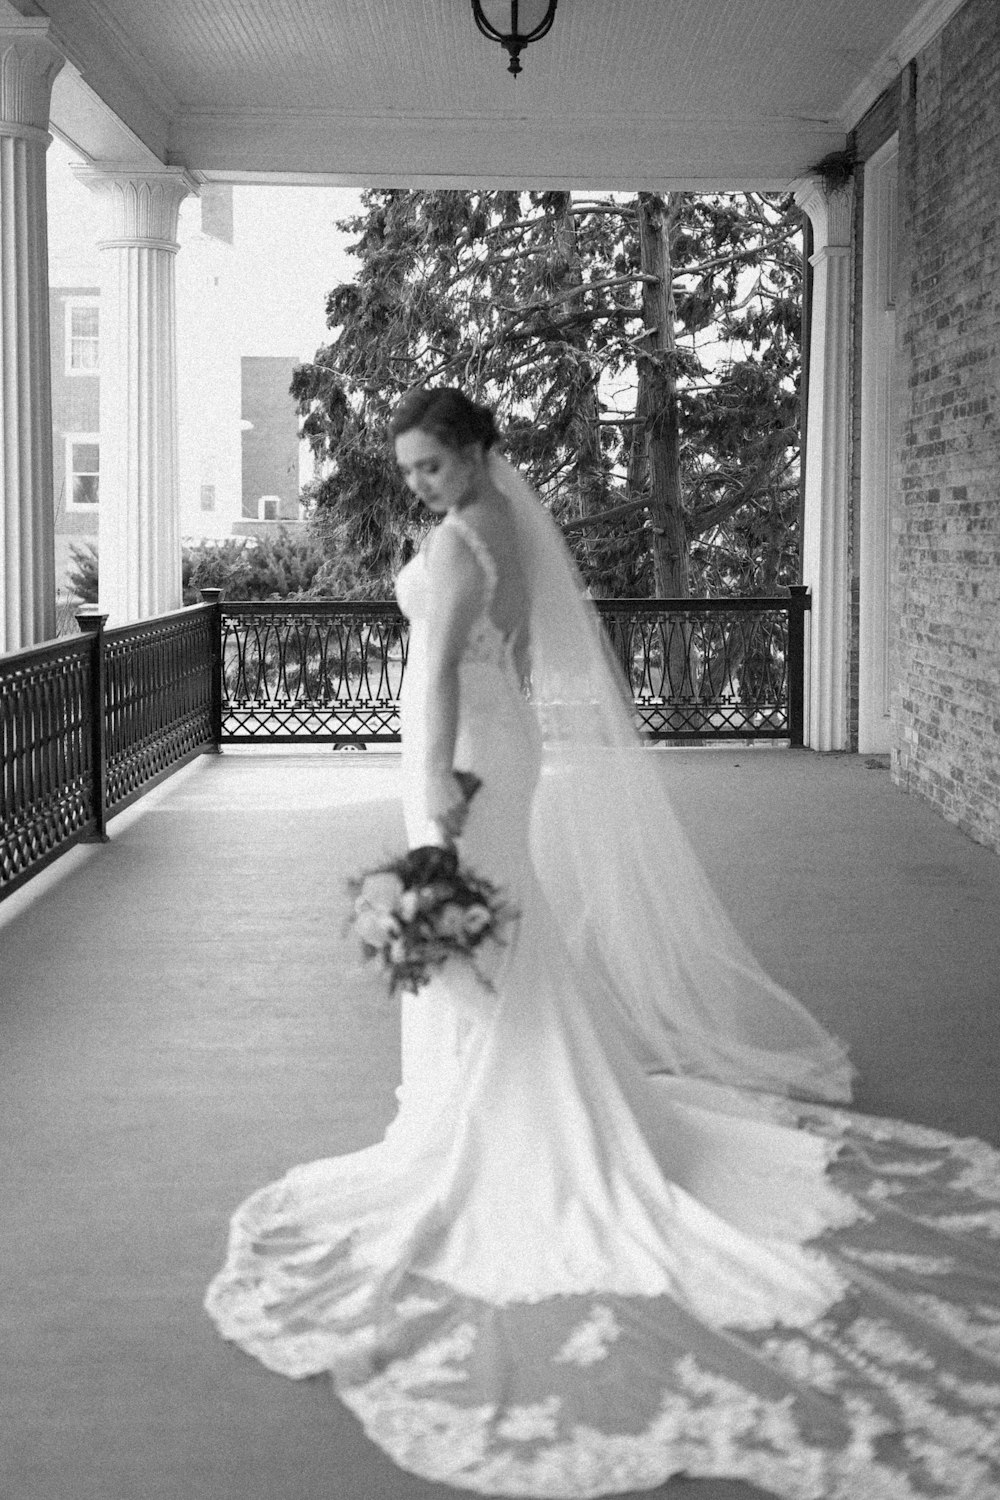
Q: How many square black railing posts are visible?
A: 3